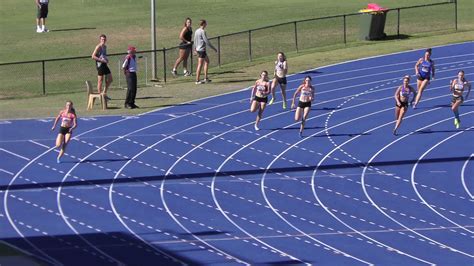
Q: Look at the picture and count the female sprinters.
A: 7